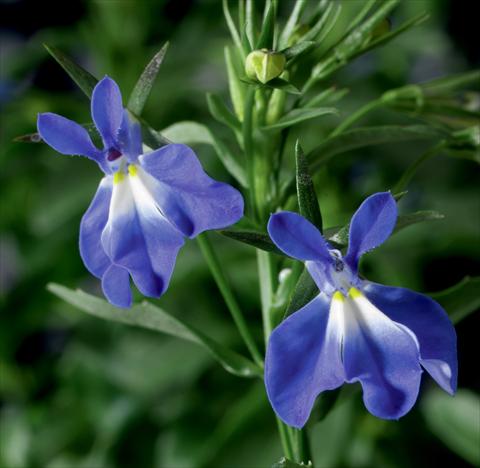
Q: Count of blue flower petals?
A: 10